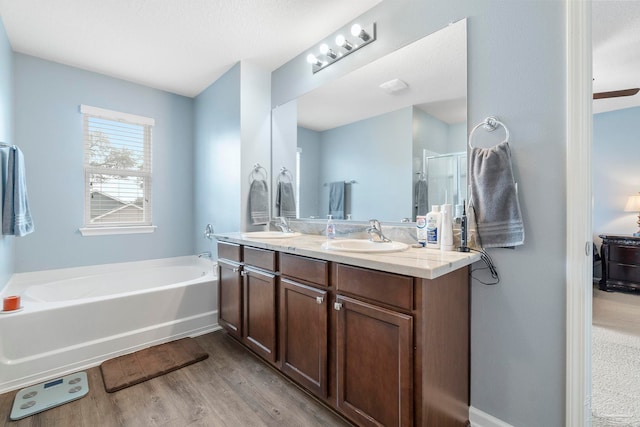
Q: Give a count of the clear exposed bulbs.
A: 4